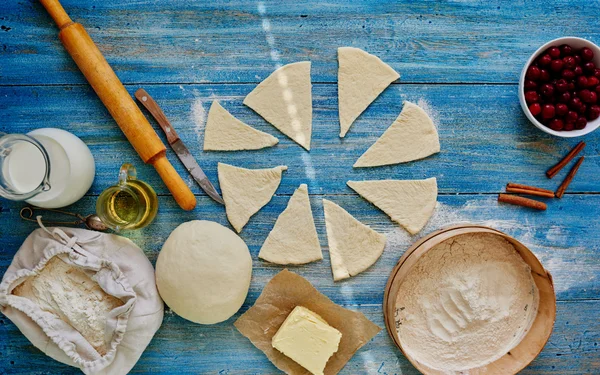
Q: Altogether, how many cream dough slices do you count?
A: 8